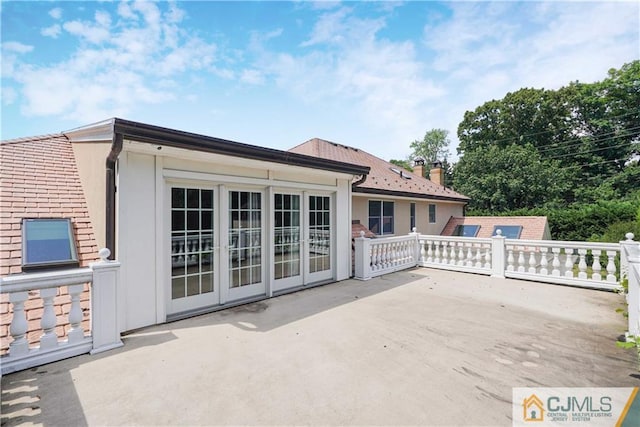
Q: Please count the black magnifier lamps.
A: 0